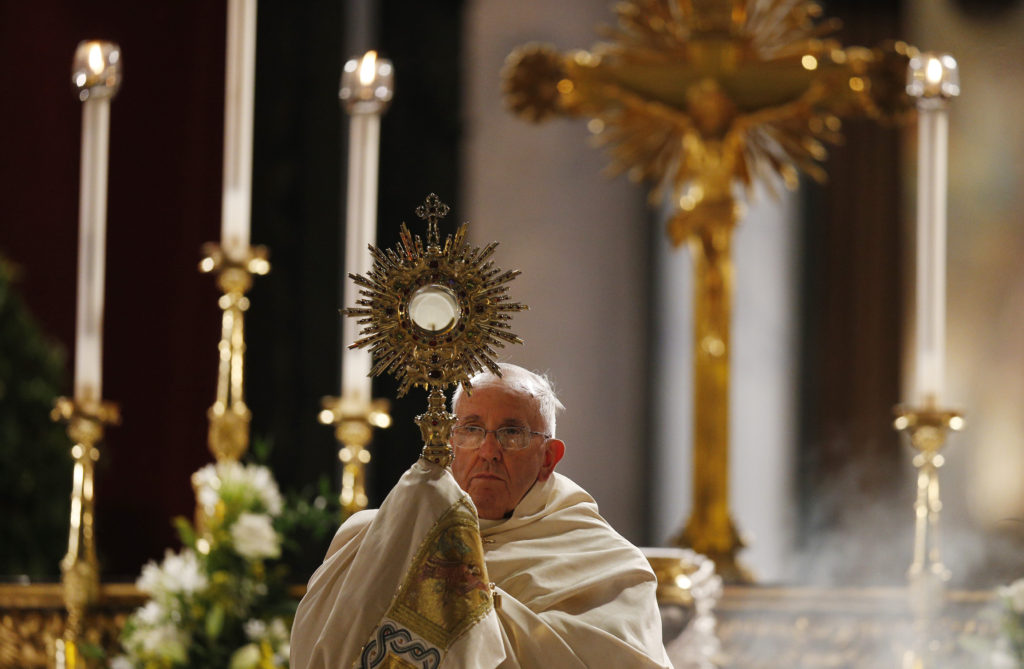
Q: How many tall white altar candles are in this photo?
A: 4